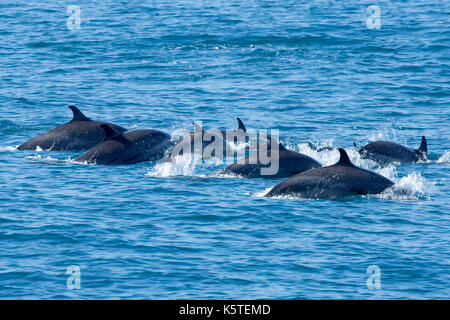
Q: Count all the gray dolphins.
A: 7